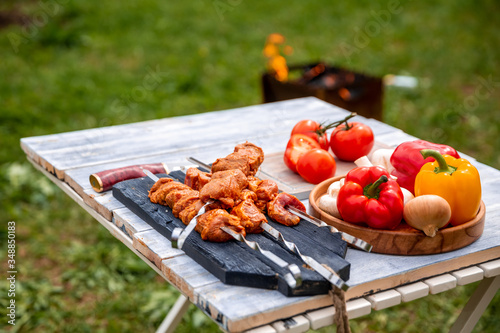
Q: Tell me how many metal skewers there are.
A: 4